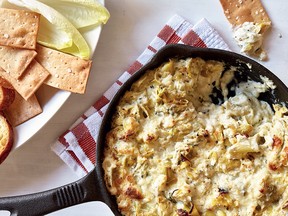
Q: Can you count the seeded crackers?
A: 6